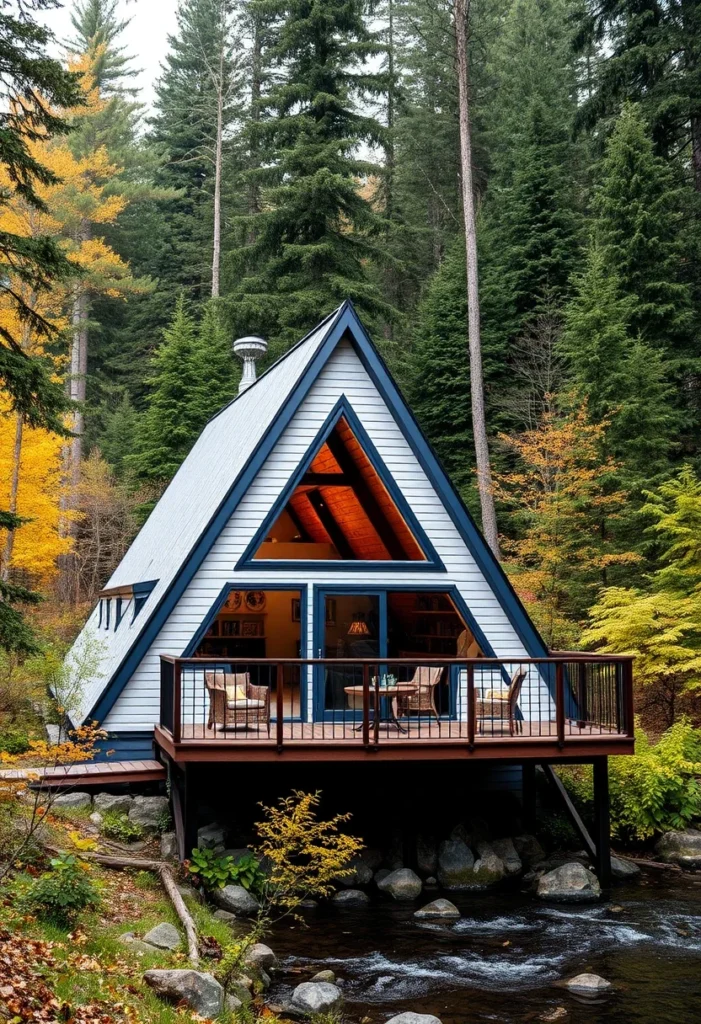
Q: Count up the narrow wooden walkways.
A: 1